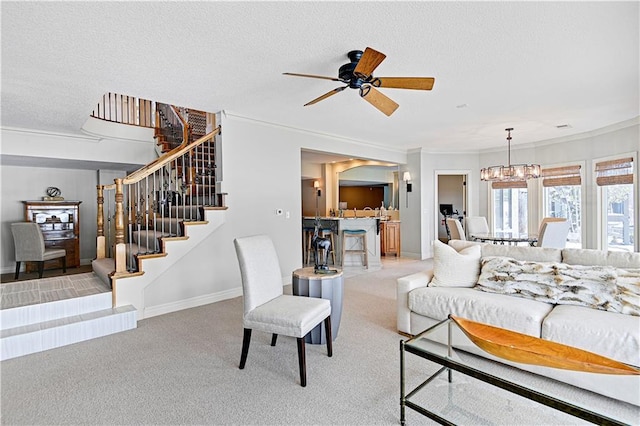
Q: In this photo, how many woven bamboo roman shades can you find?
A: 3